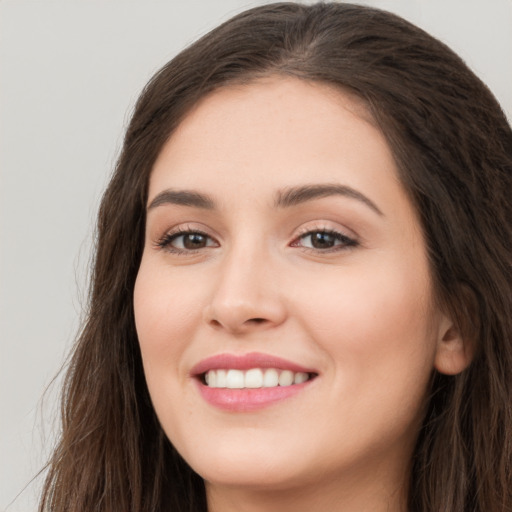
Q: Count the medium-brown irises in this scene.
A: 2